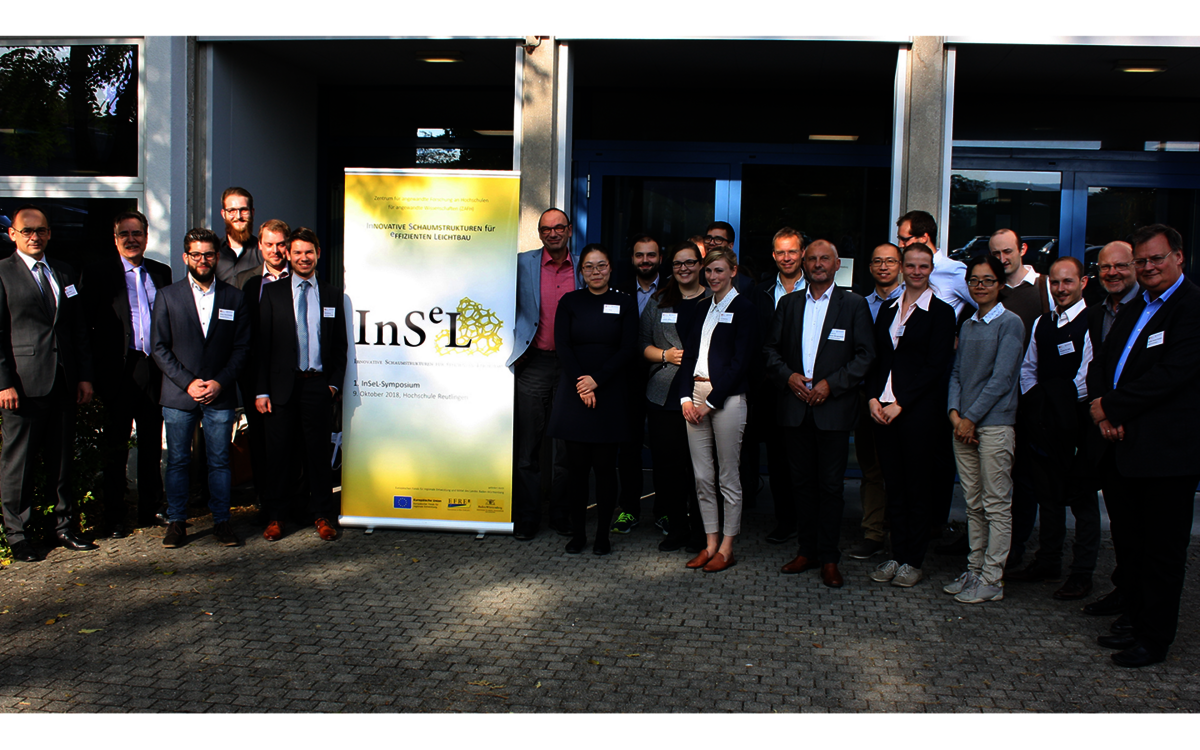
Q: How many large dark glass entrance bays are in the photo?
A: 3